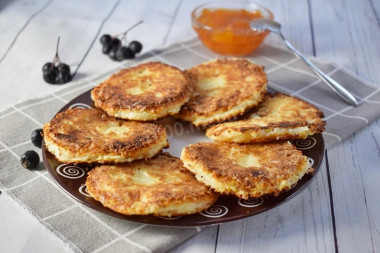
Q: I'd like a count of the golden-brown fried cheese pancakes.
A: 6